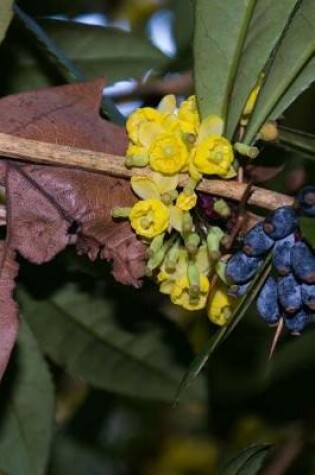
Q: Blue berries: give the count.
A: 11